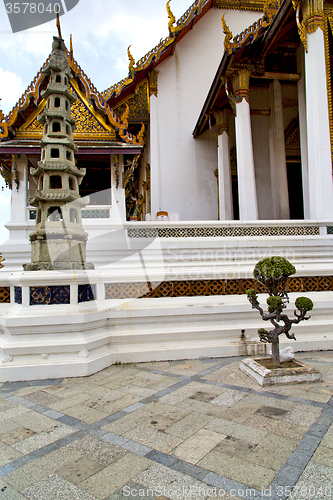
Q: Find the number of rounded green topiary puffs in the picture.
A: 5